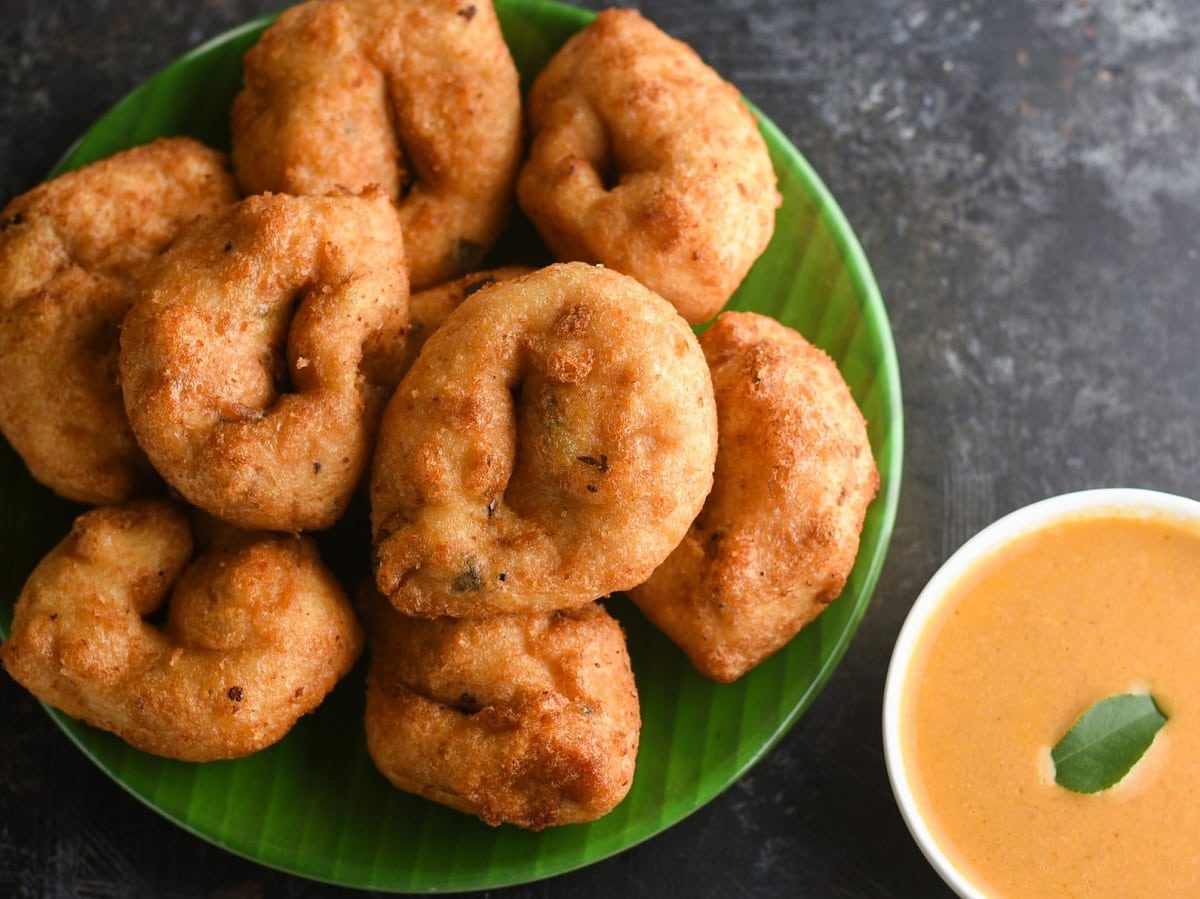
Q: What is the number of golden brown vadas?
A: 9